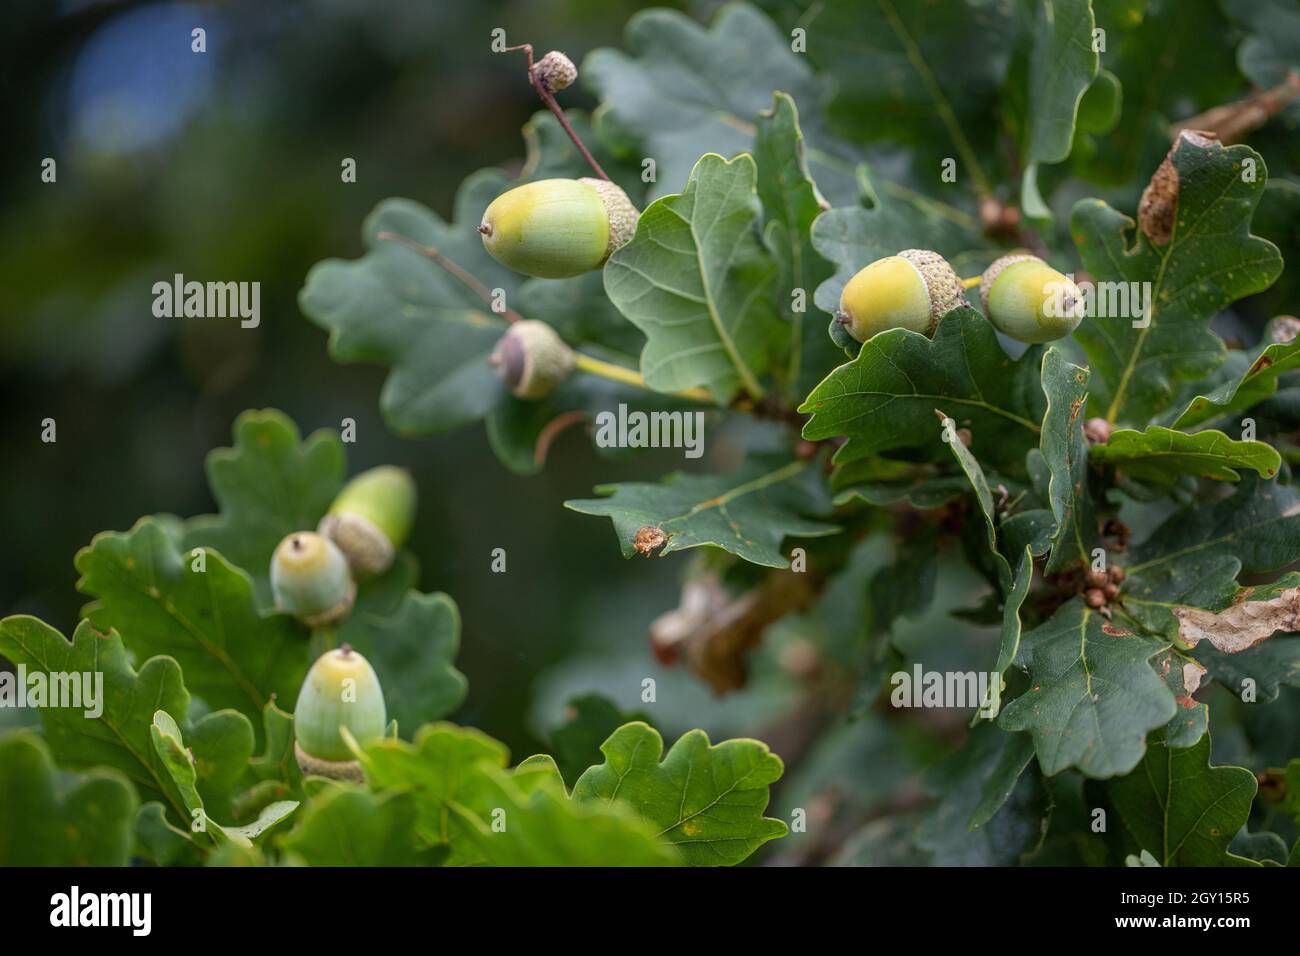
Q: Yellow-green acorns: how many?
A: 6